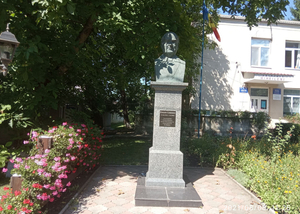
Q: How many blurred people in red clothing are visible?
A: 0